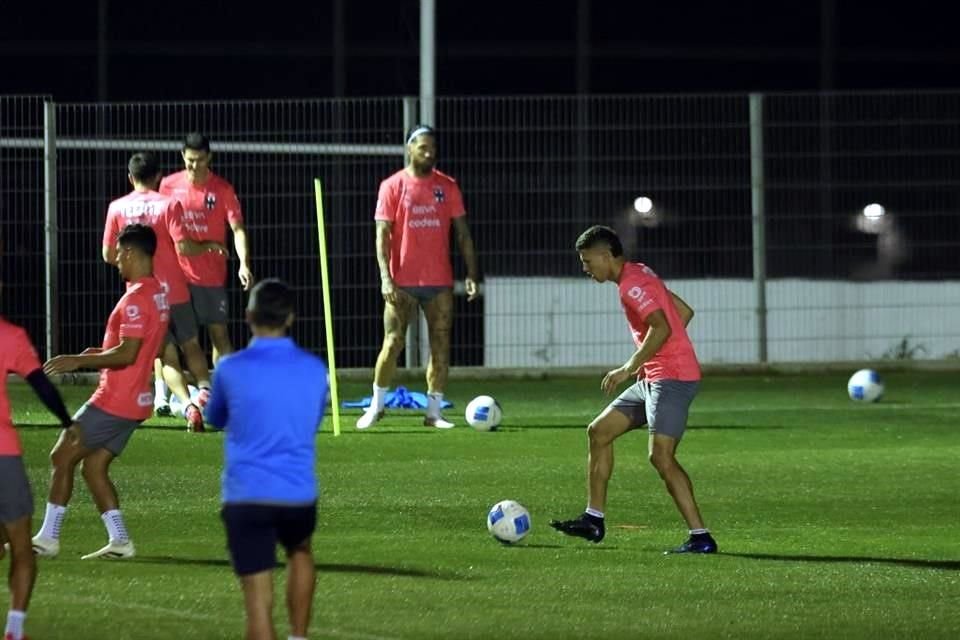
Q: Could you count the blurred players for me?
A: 1